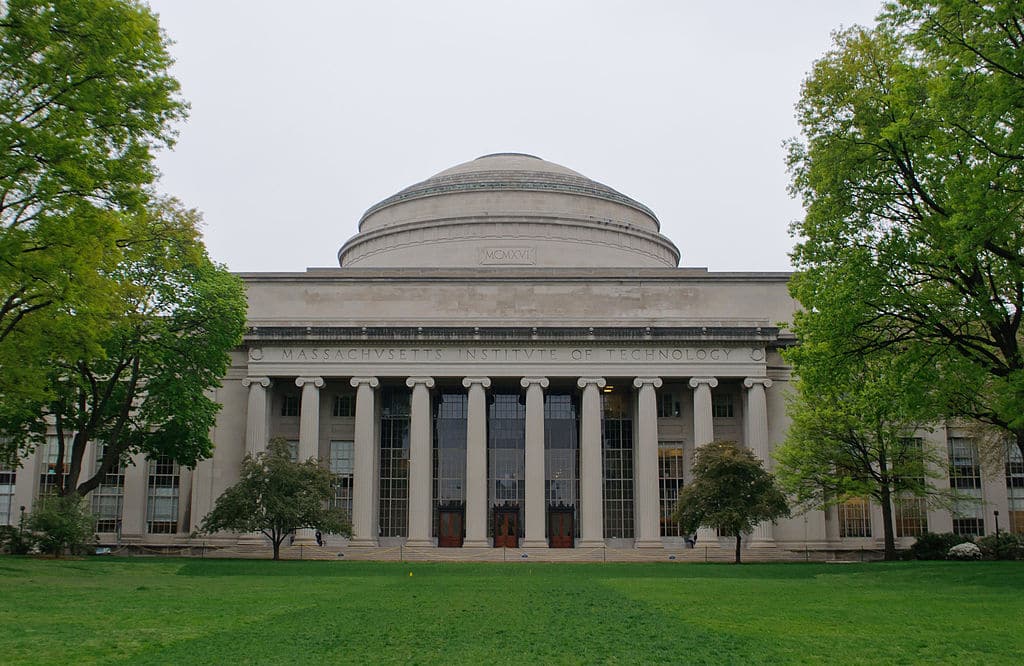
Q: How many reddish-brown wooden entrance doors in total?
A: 3